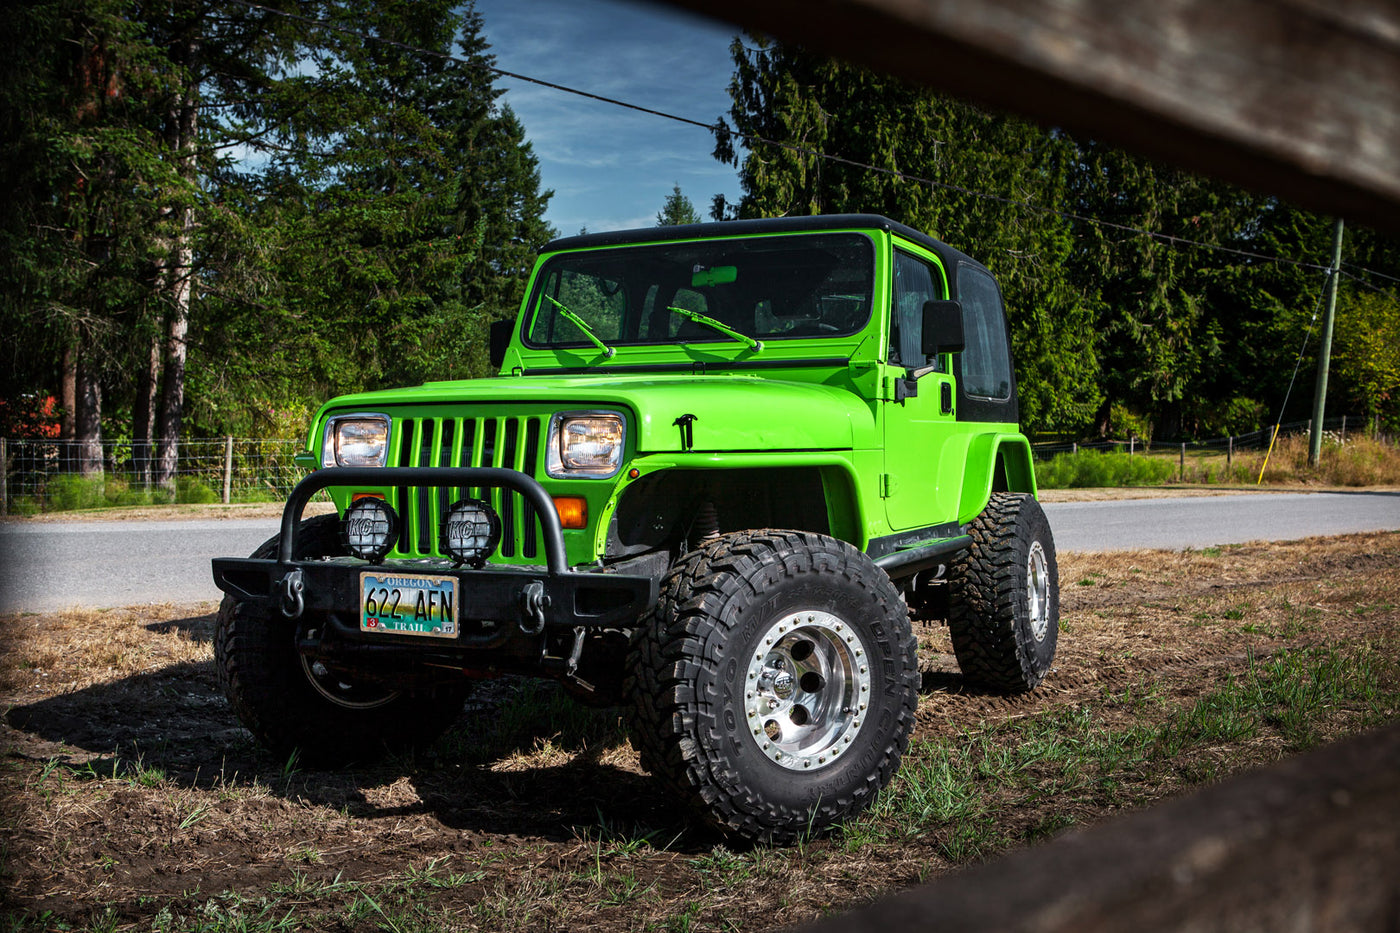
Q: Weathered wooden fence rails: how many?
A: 2